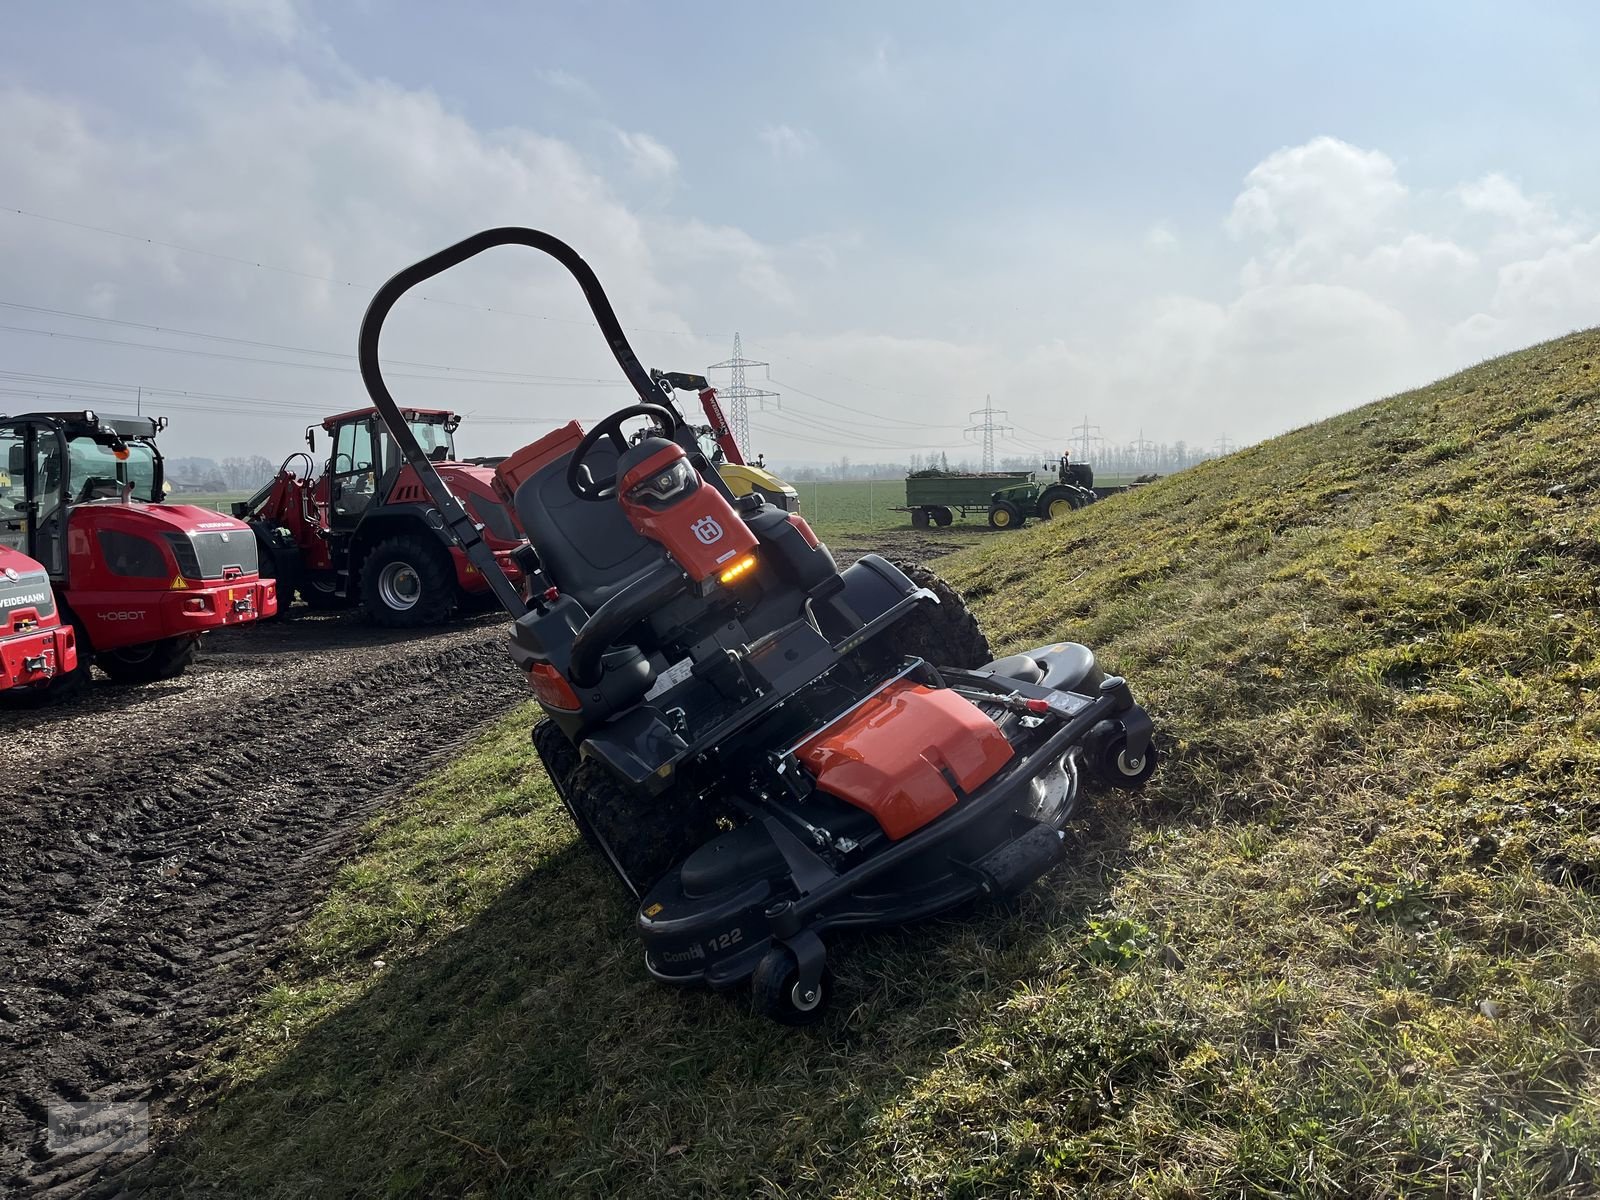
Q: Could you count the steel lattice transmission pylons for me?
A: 5